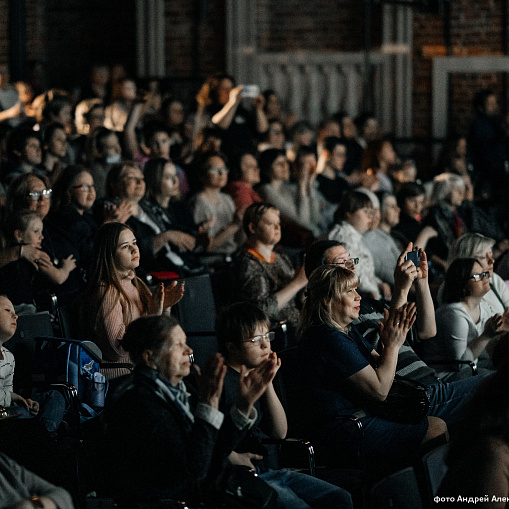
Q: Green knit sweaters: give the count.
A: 0